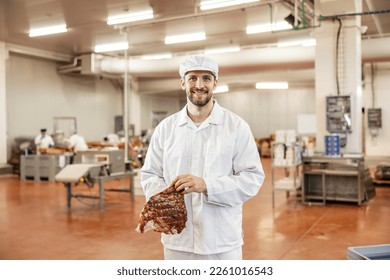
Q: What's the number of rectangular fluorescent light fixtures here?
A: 11